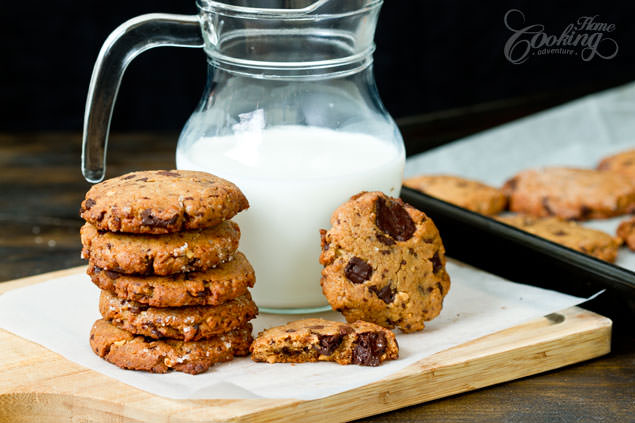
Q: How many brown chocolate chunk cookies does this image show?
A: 12